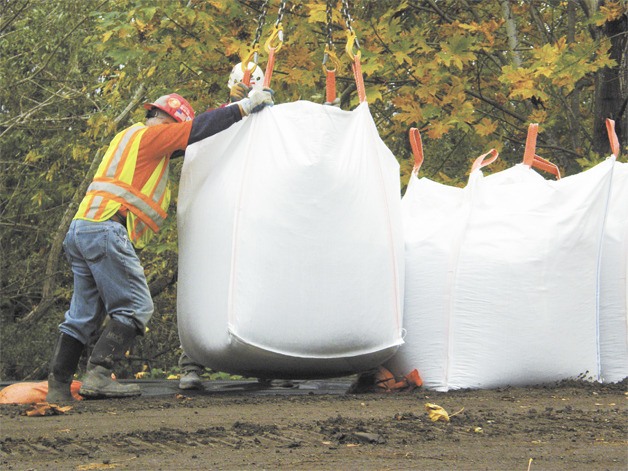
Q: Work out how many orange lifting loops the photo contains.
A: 9